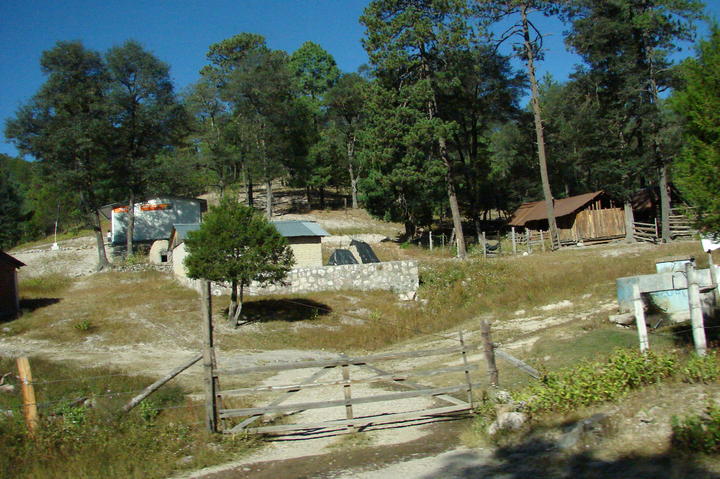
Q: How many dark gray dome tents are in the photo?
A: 2